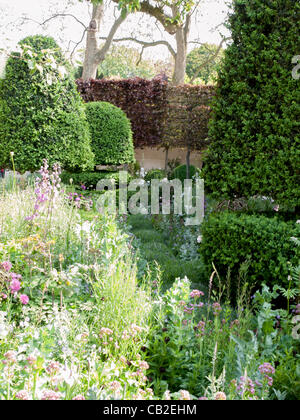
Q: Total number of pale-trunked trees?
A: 2